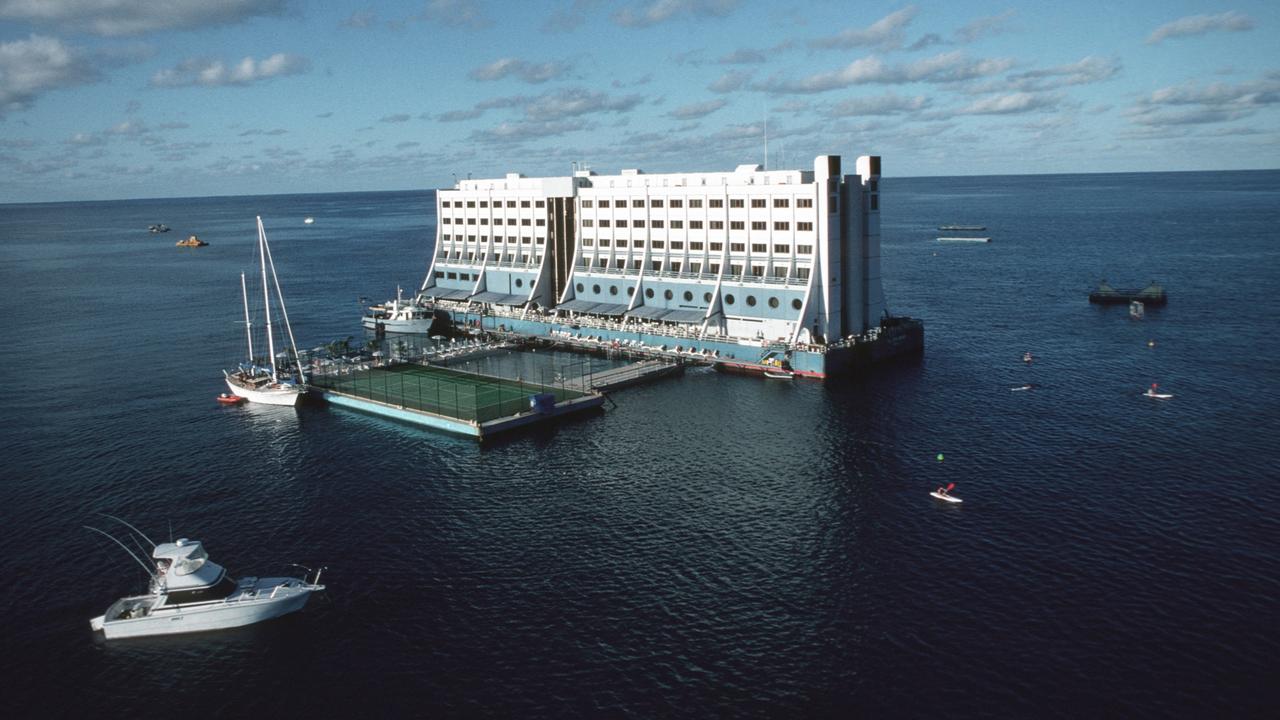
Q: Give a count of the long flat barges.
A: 2